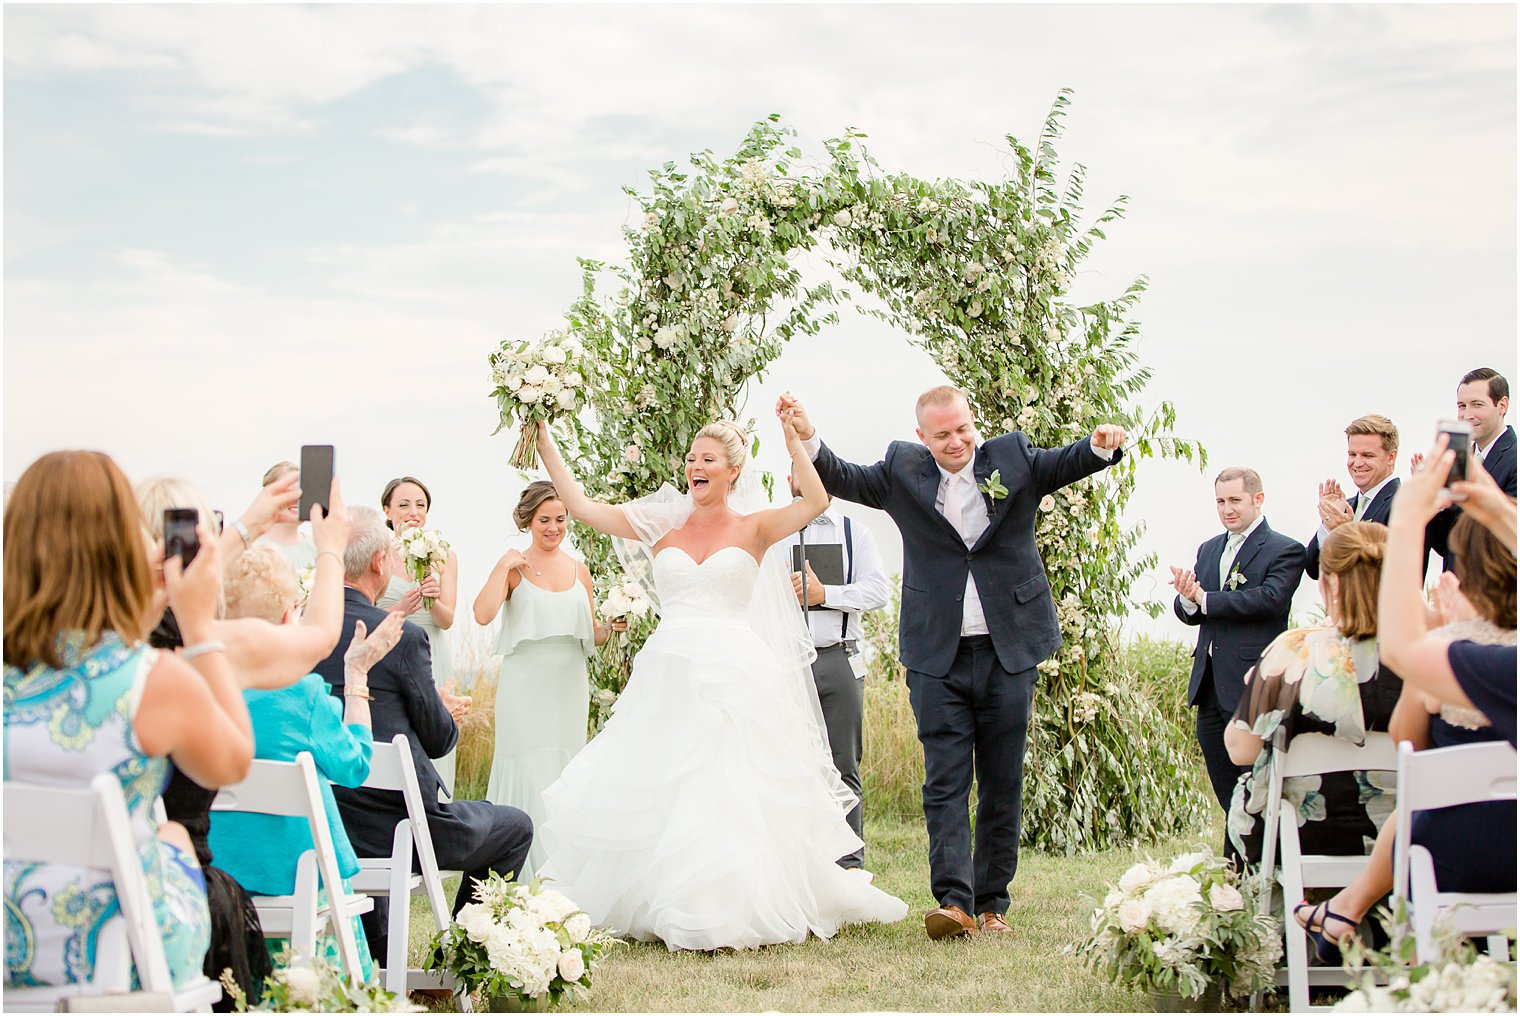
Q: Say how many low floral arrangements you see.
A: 4